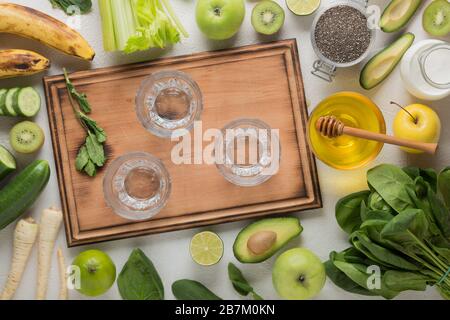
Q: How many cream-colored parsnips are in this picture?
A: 3